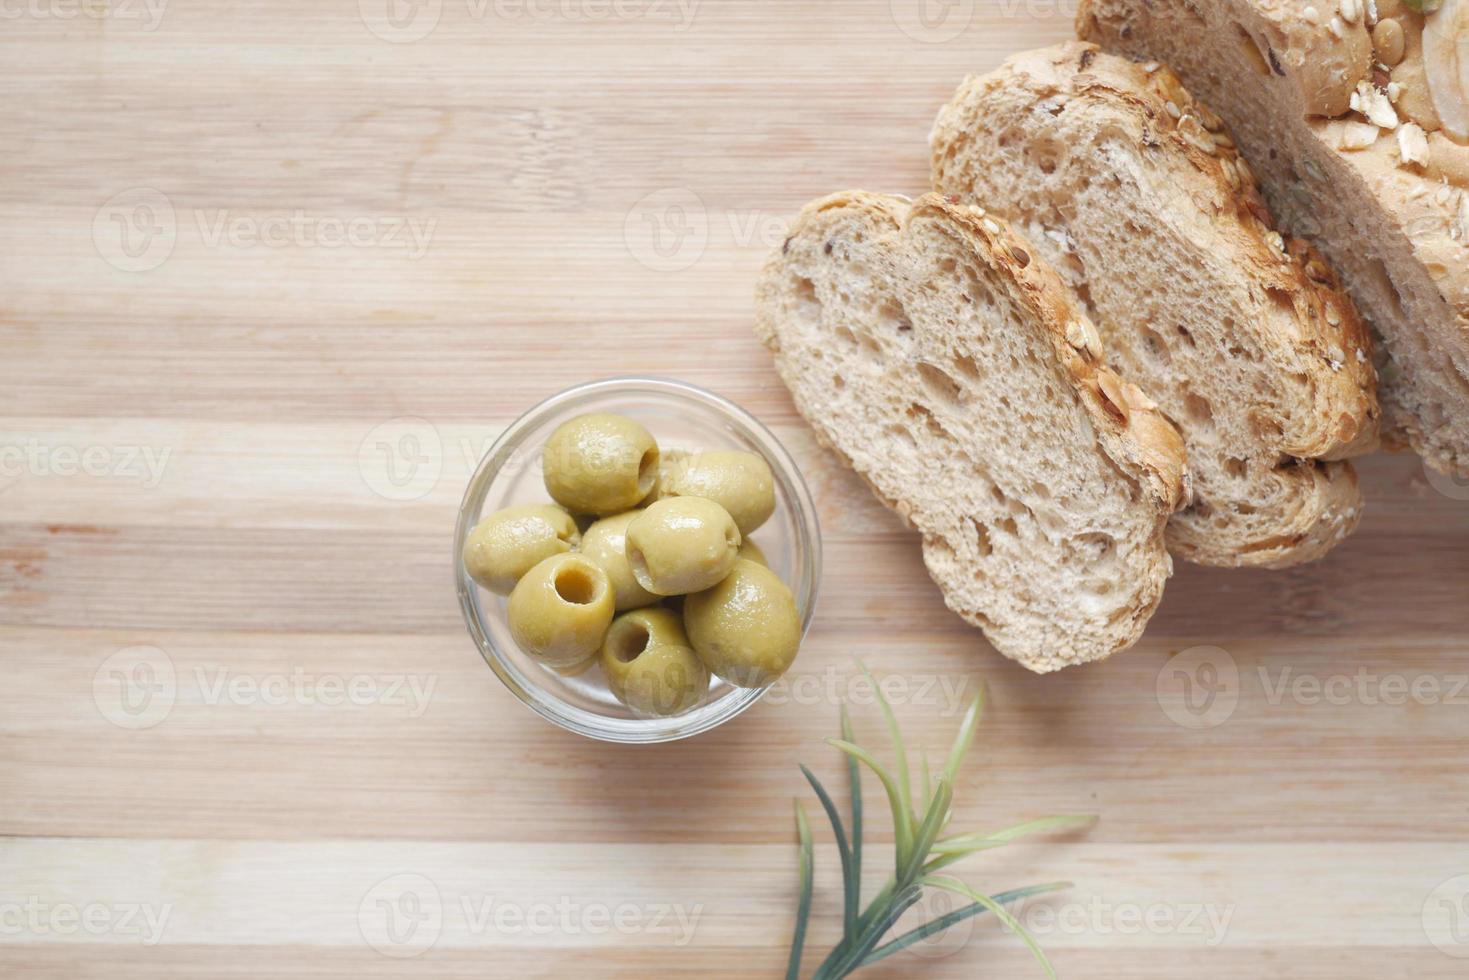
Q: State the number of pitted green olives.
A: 9